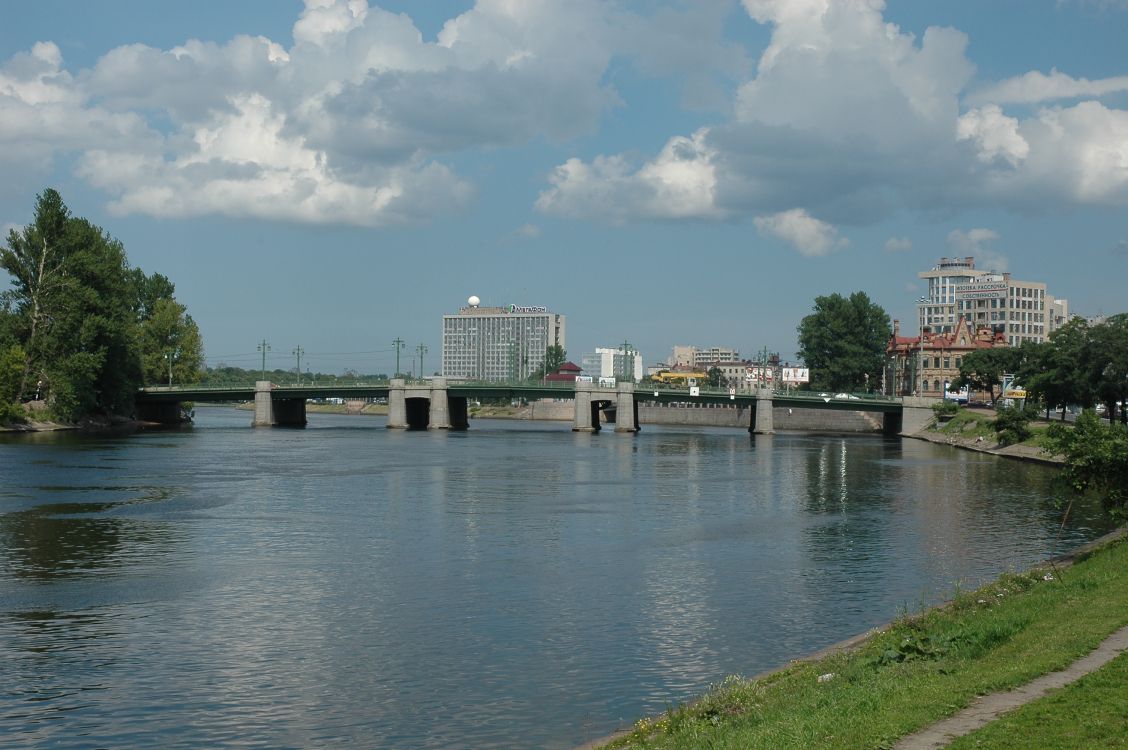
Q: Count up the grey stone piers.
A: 6